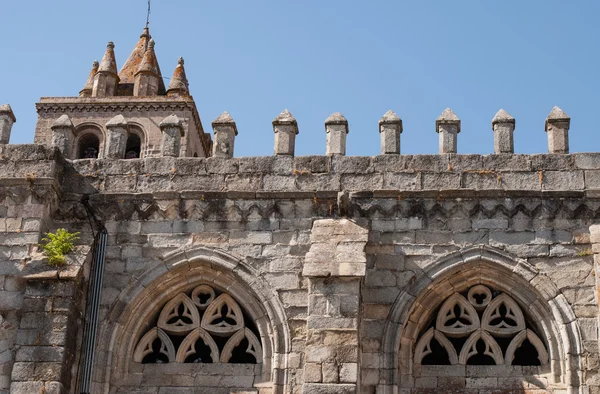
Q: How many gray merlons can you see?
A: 11